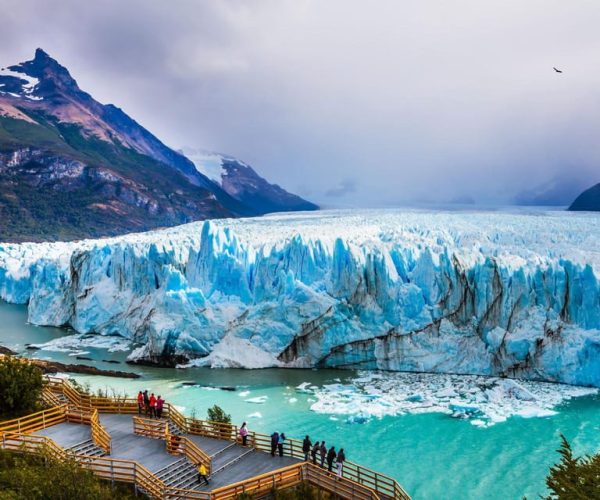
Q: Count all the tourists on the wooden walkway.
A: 13